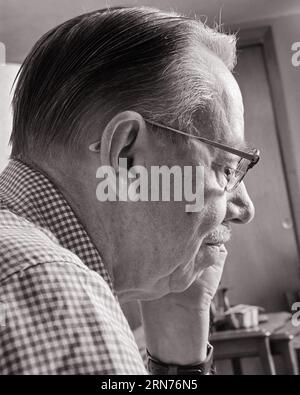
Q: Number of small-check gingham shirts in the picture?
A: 1